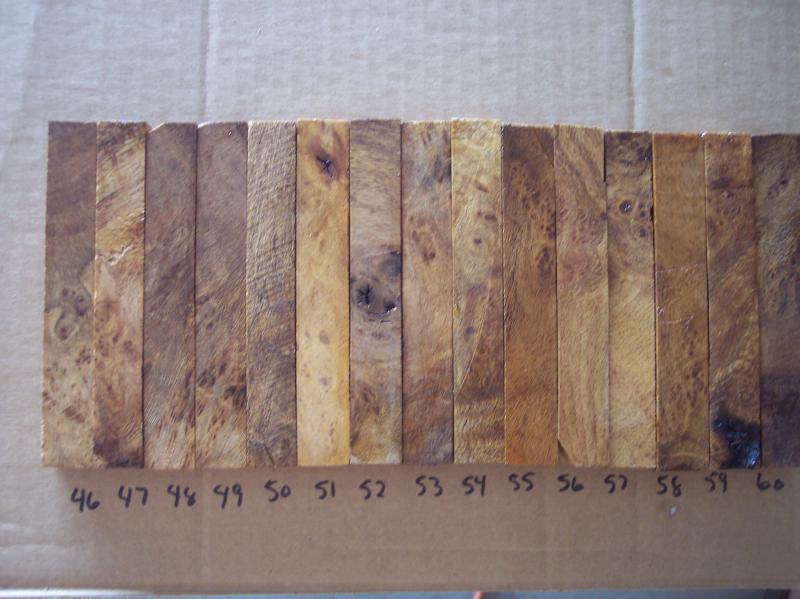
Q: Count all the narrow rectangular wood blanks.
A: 15